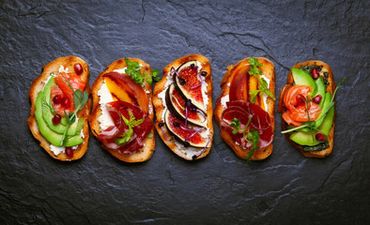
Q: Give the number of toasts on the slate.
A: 5